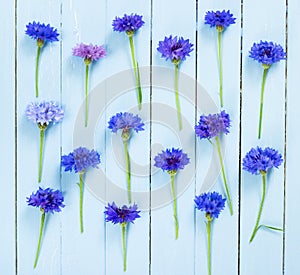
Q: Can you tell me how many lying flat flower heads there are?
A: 15